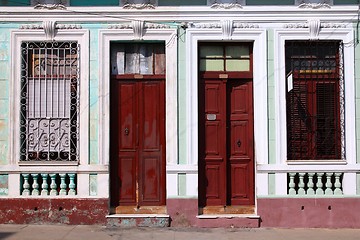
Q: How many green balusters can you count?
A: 12